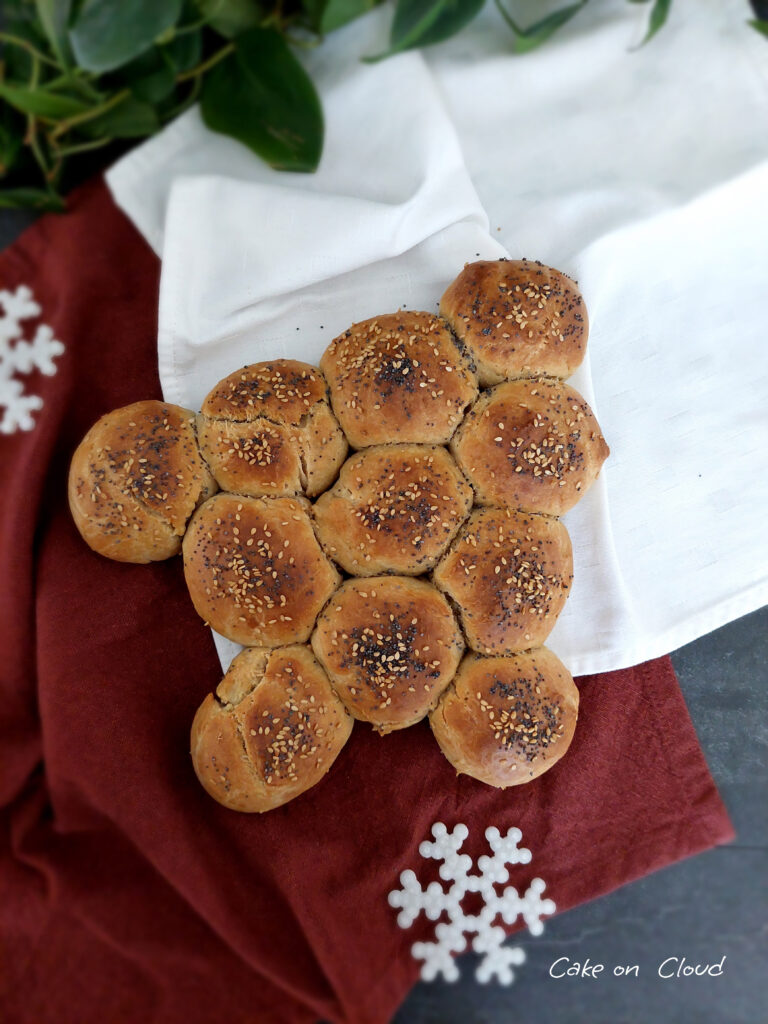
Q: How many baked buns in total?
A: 11